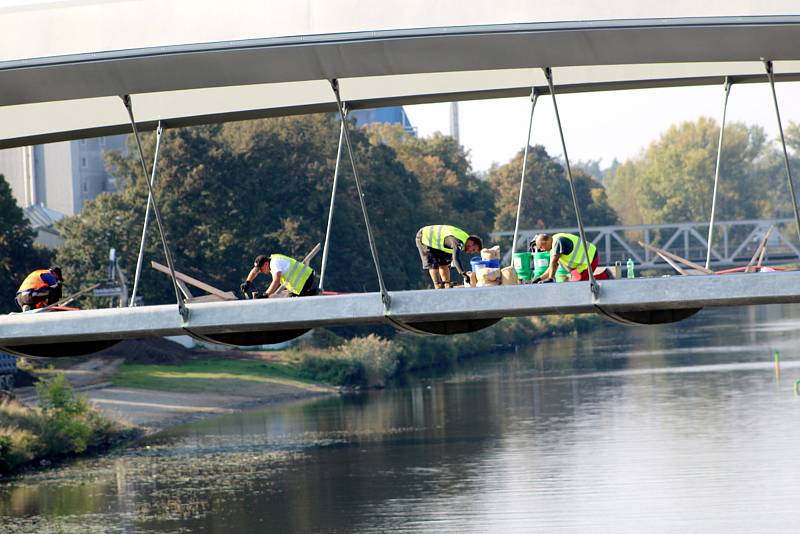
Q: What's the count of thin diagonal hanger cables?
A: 8